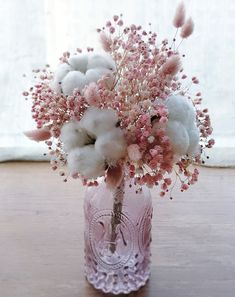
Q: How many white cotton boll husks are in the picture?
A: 3